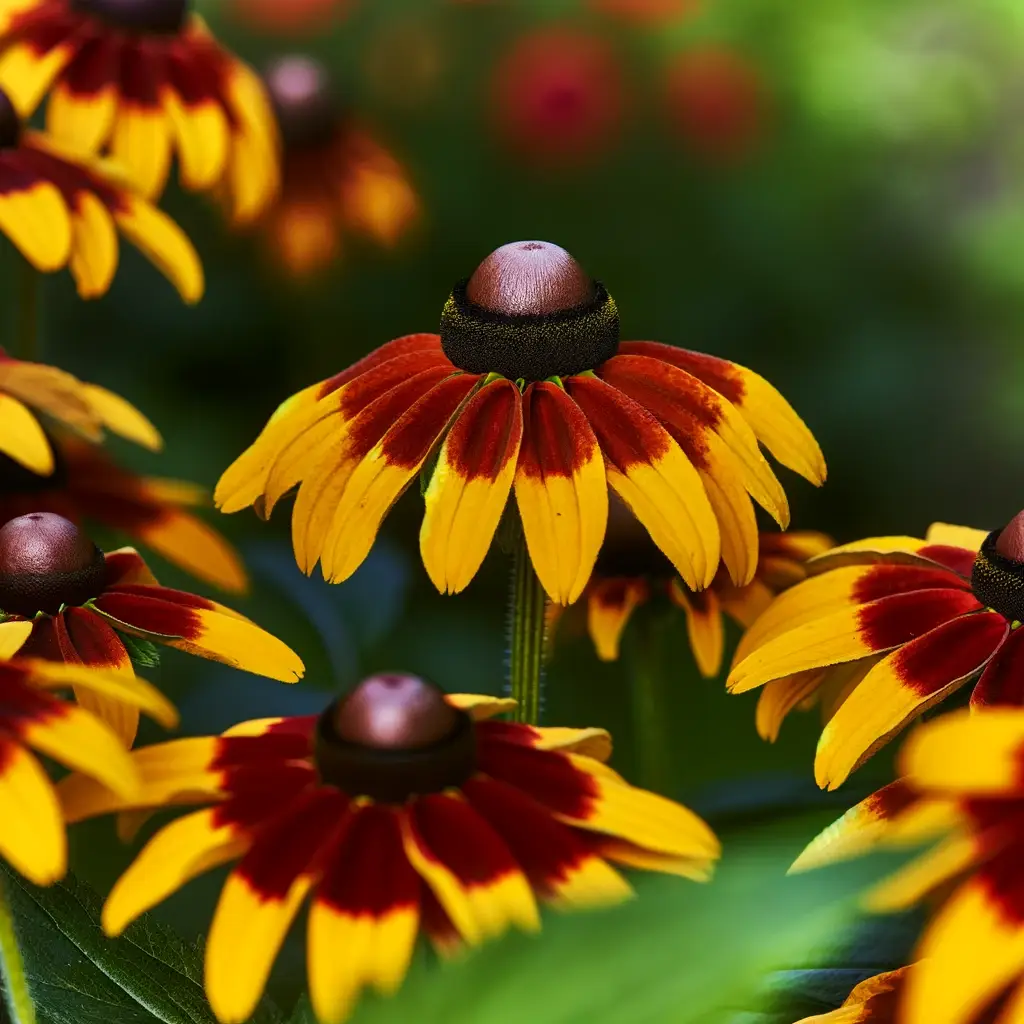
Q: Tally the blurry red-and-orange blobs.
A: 4